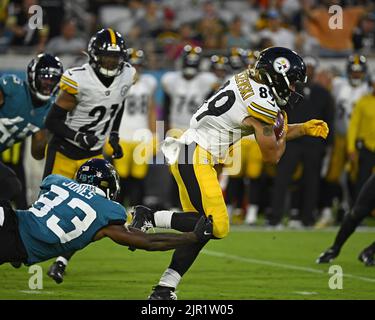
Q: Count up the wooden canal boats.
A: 0